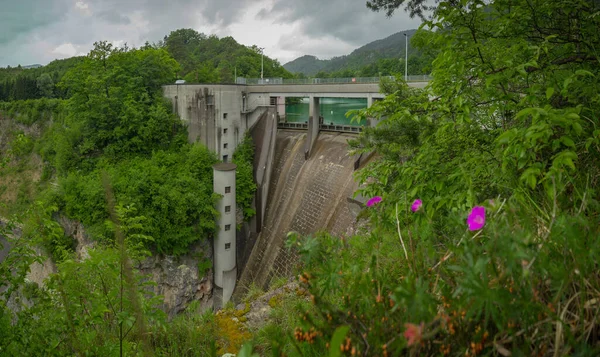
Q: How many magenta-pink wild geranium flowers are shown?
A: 3